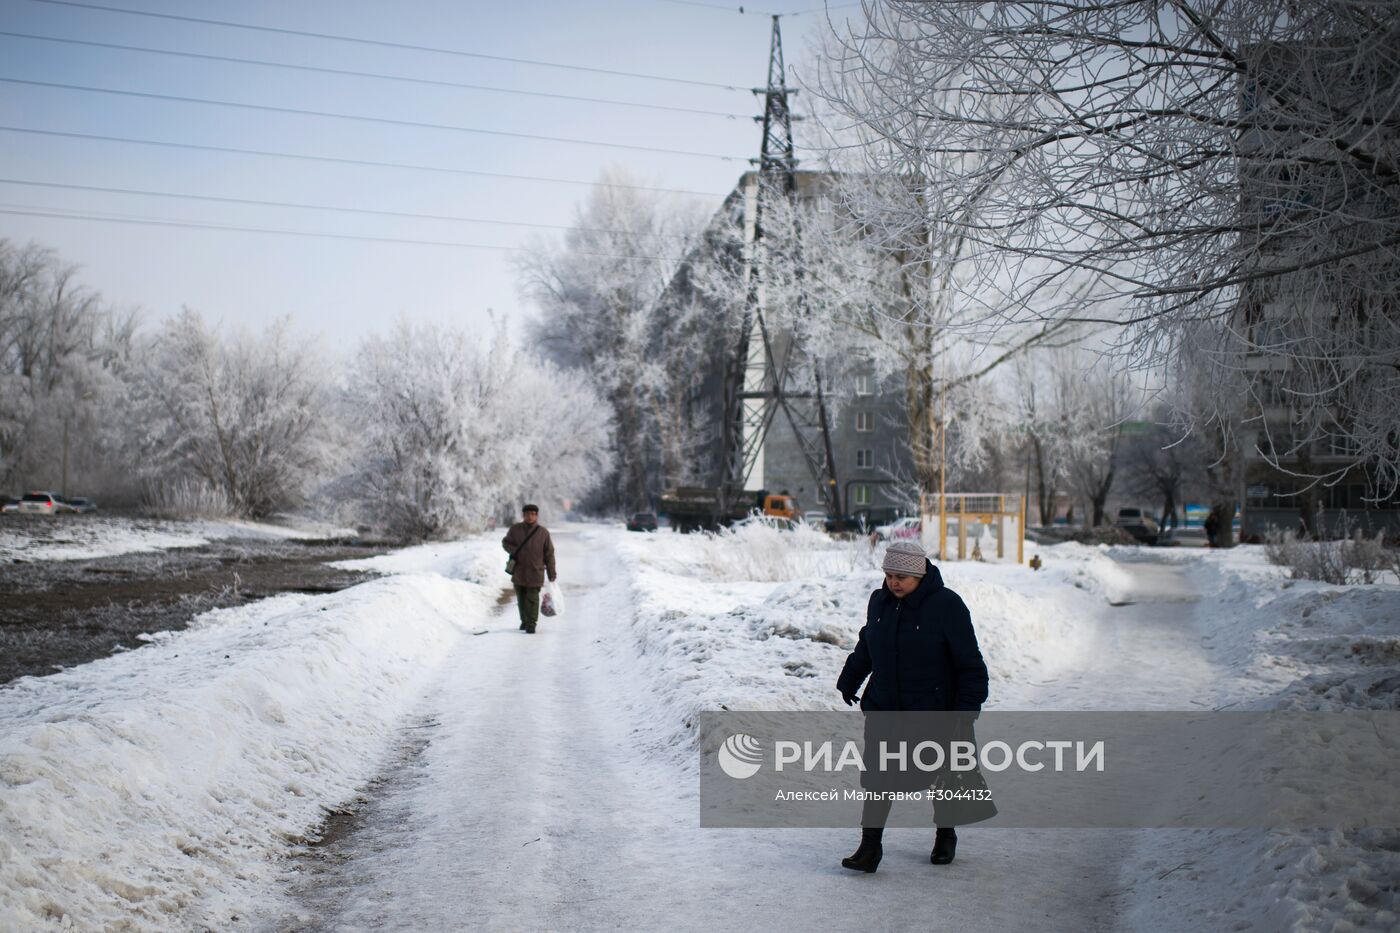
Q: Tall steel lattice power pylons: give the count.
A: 1